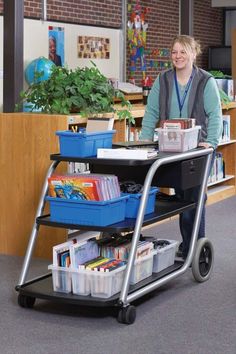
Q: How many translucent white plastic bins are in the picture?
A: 4